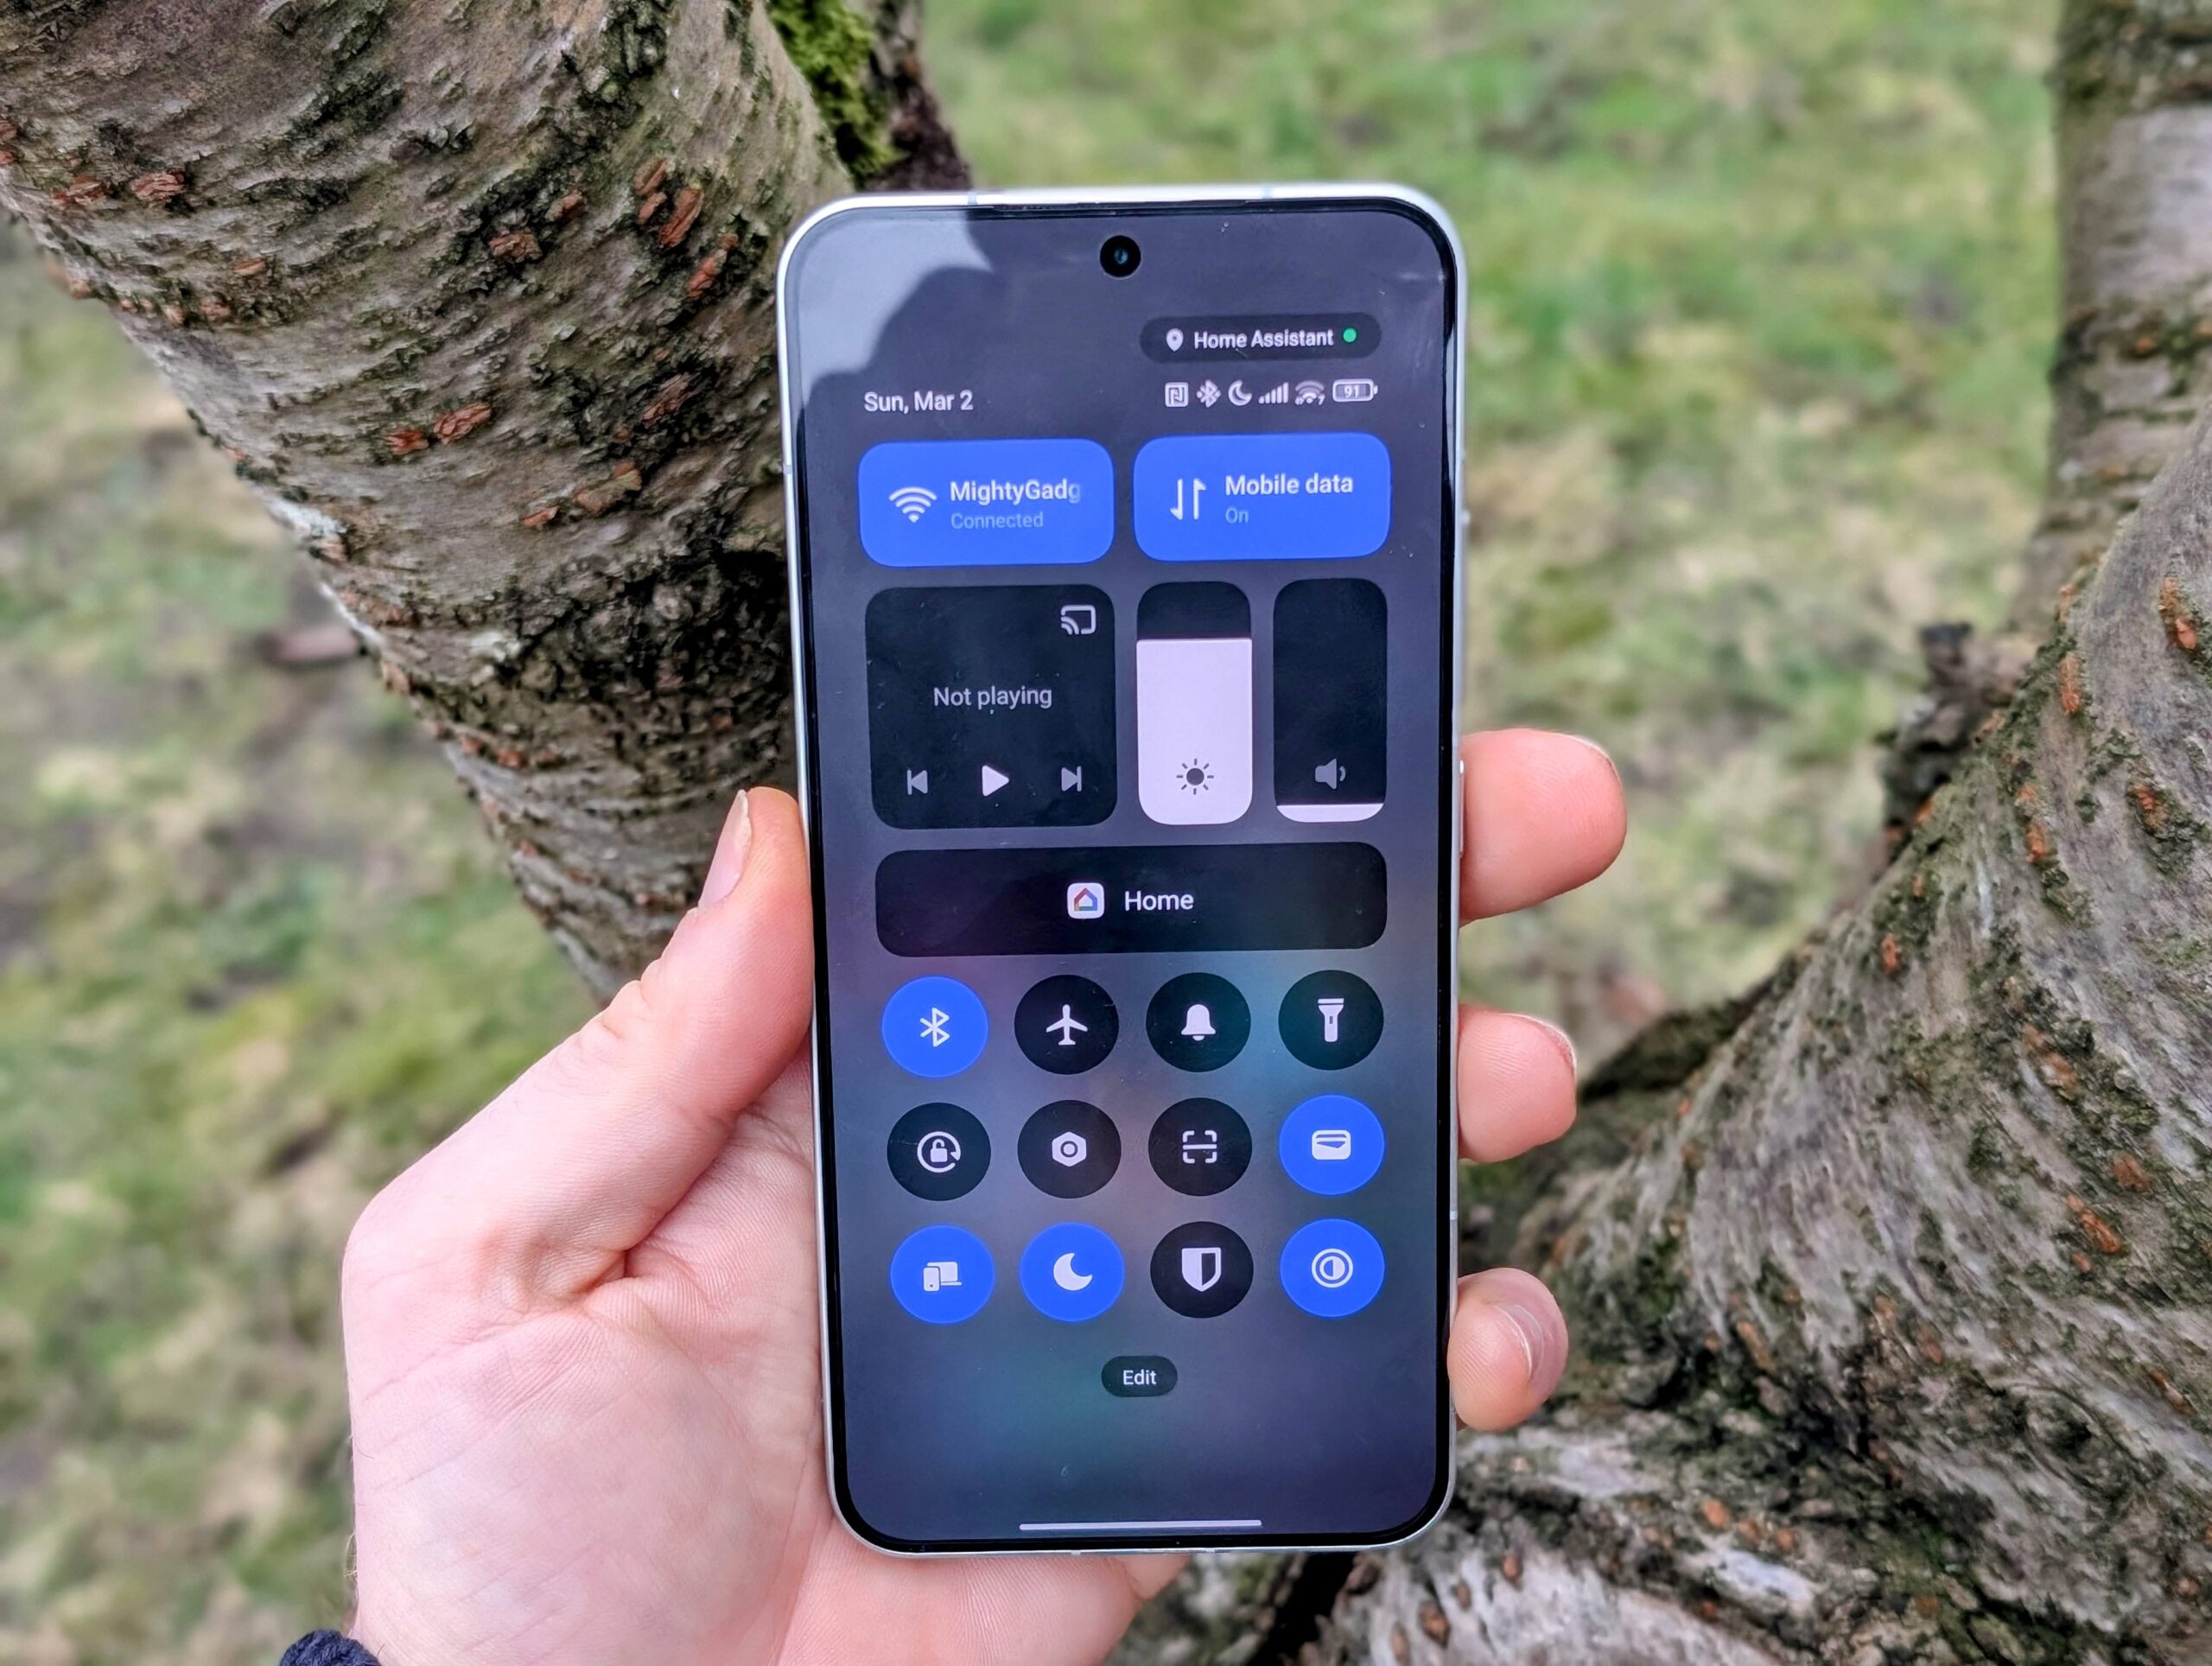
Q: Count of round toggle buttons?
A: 12